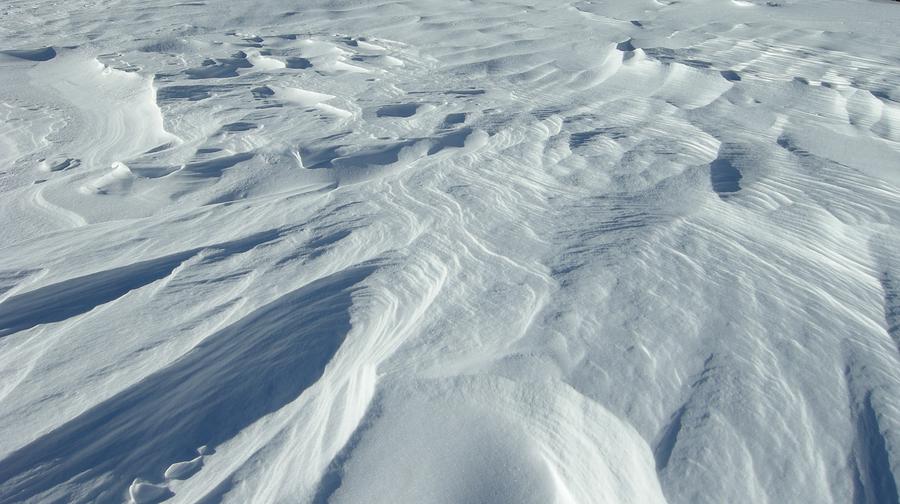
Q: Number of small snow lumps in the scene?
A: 3